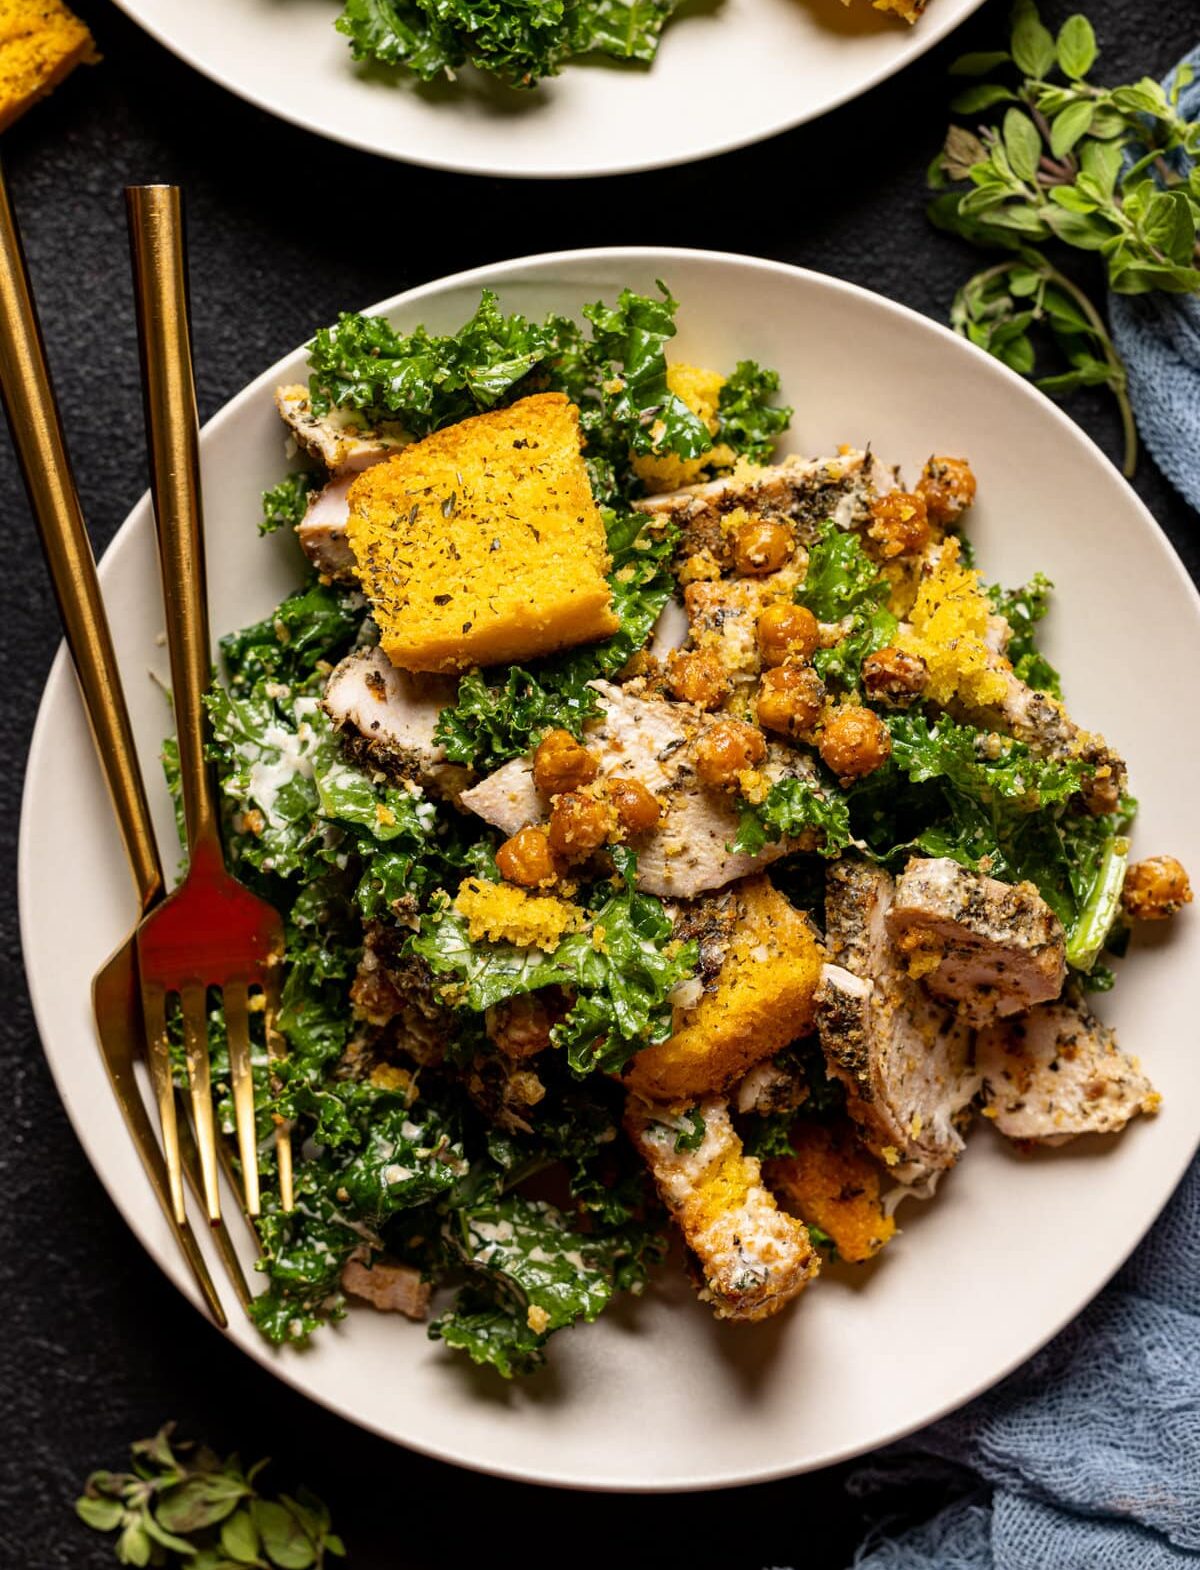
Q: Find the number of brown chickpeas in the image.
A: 14